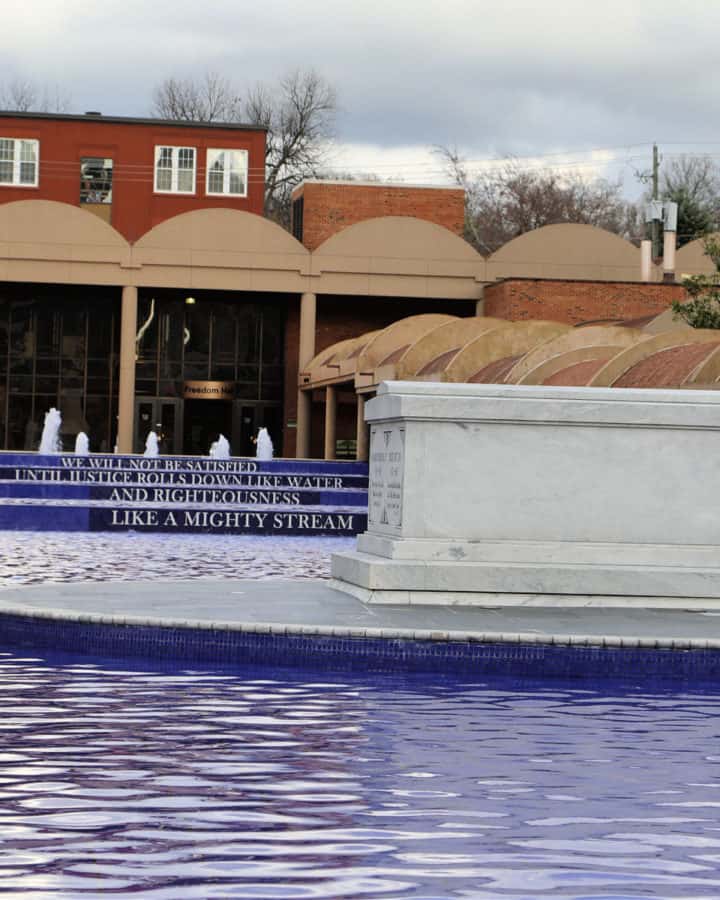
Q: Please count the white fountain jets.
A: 5